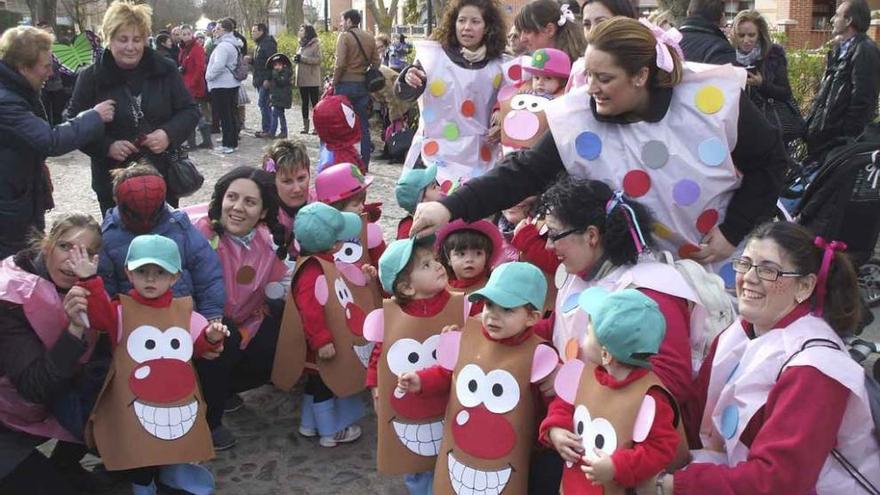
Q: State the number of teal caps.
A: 6